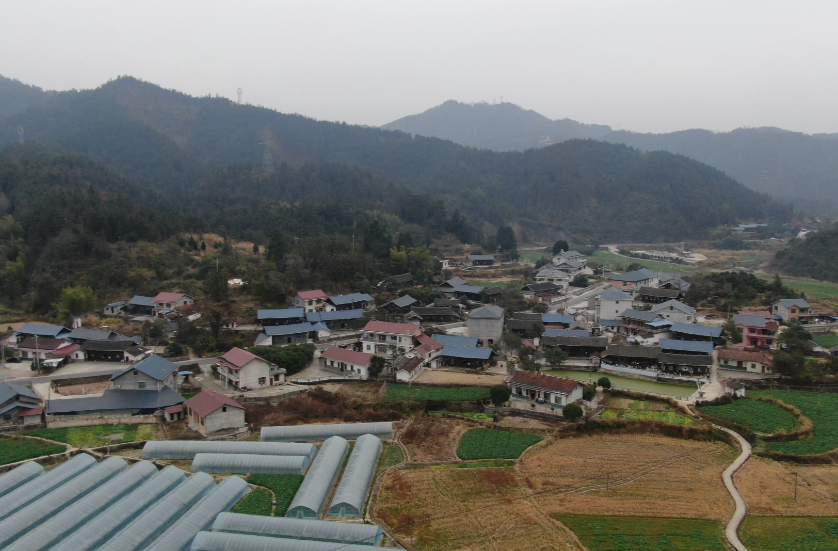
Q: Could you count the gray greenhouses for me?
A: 14